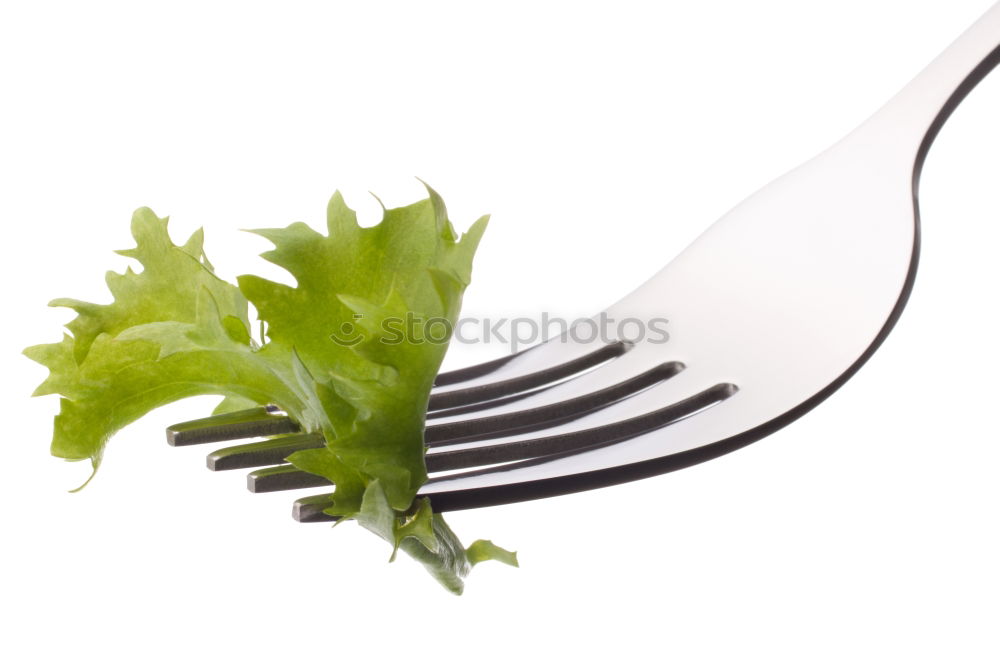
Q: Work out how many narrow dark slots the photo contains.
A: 3